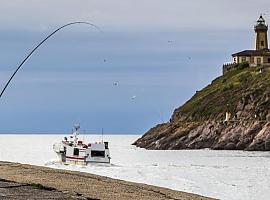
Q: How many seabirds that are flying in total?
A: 5